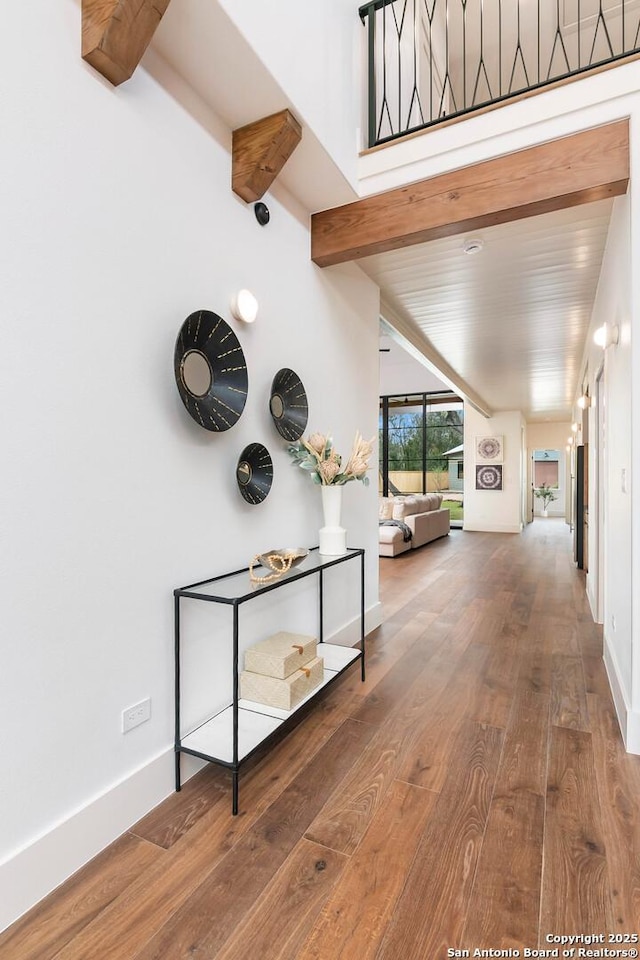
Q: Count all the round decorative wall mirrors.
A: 3